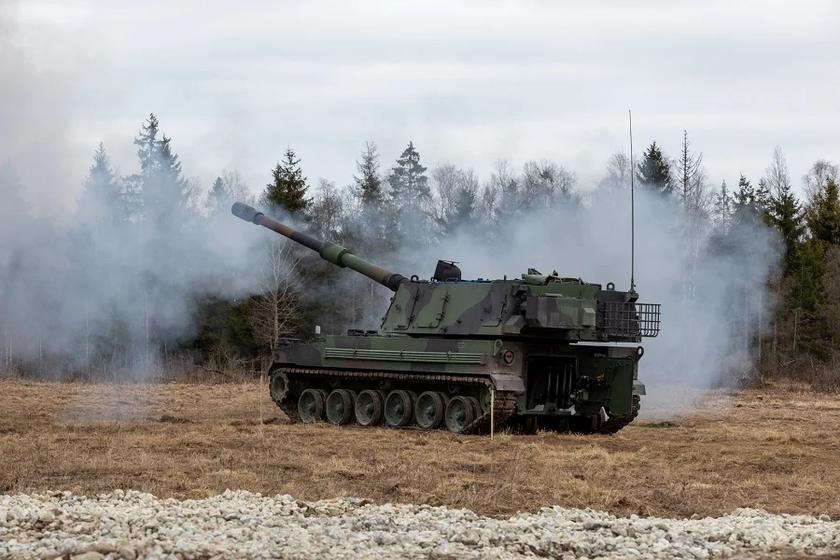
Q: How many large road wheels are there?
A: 6